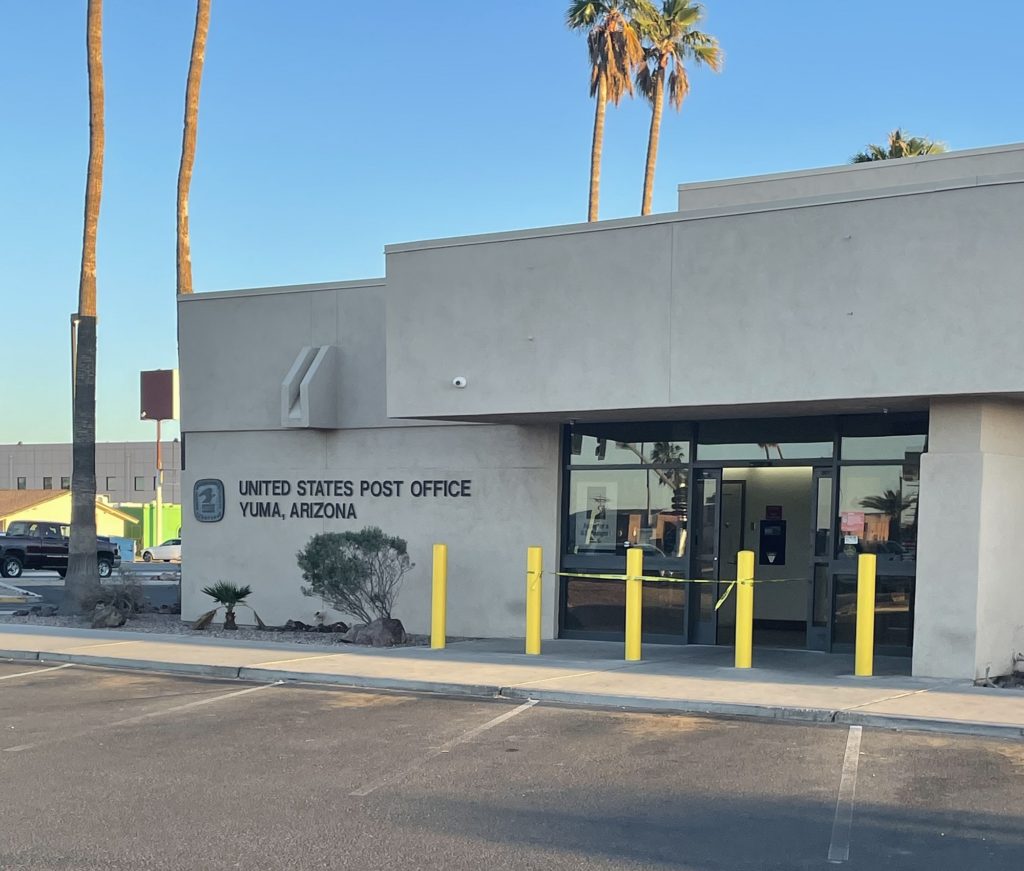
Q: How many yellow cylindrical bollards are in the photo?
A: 5